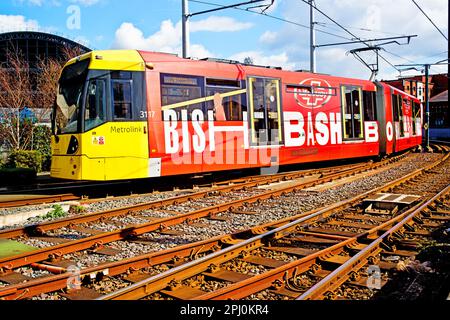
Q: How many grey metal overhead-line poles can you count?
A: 3